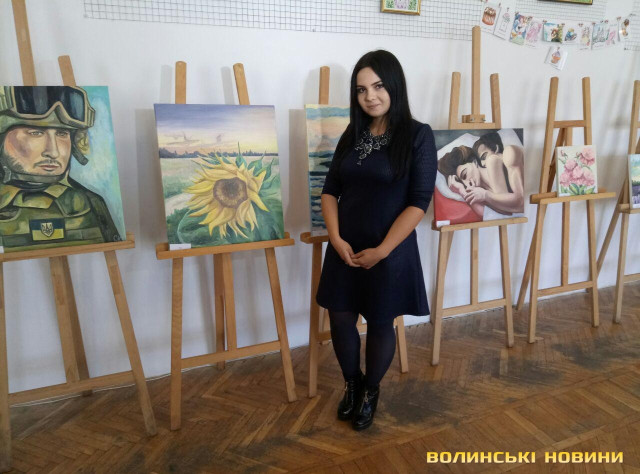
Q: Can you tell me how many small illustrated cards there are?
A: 11